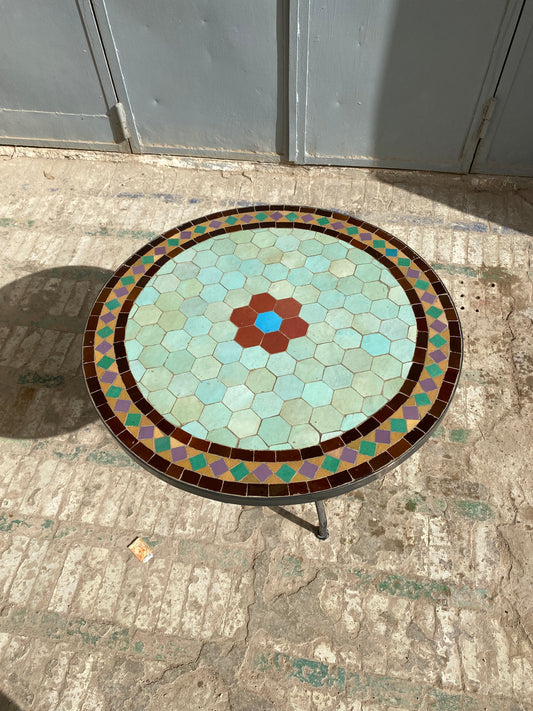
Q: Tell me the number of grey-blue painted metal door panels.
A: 4